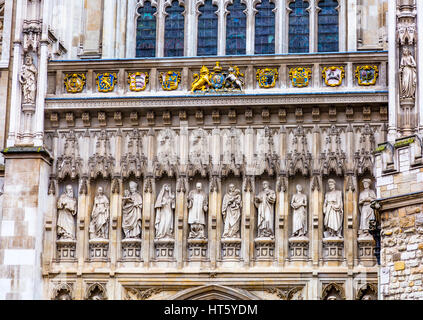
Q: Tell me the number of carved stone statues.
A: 12